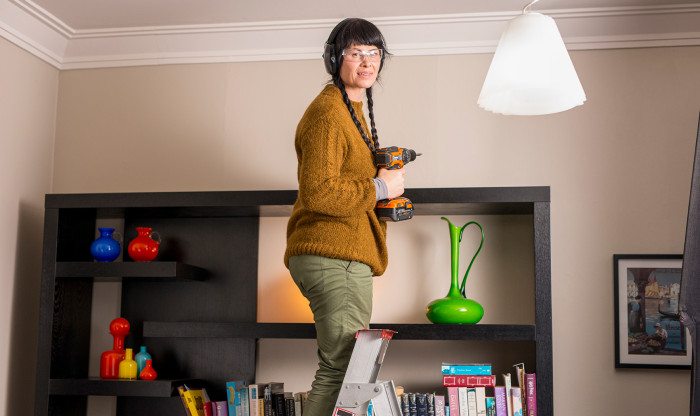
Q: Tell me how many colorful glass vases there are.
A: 7